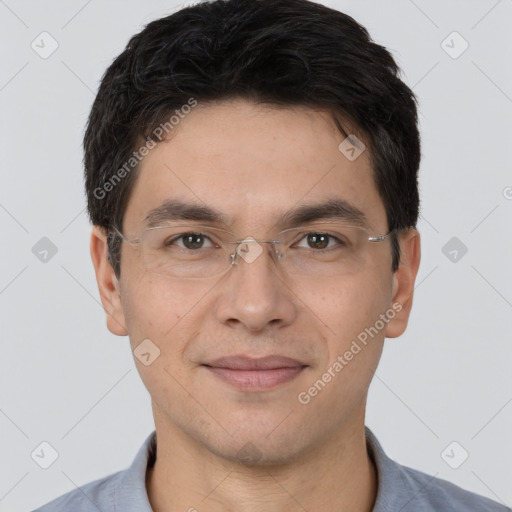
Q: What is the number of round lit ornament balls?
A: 0